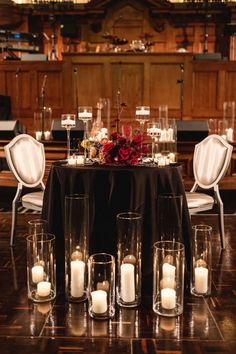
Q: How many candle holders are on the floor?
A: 8